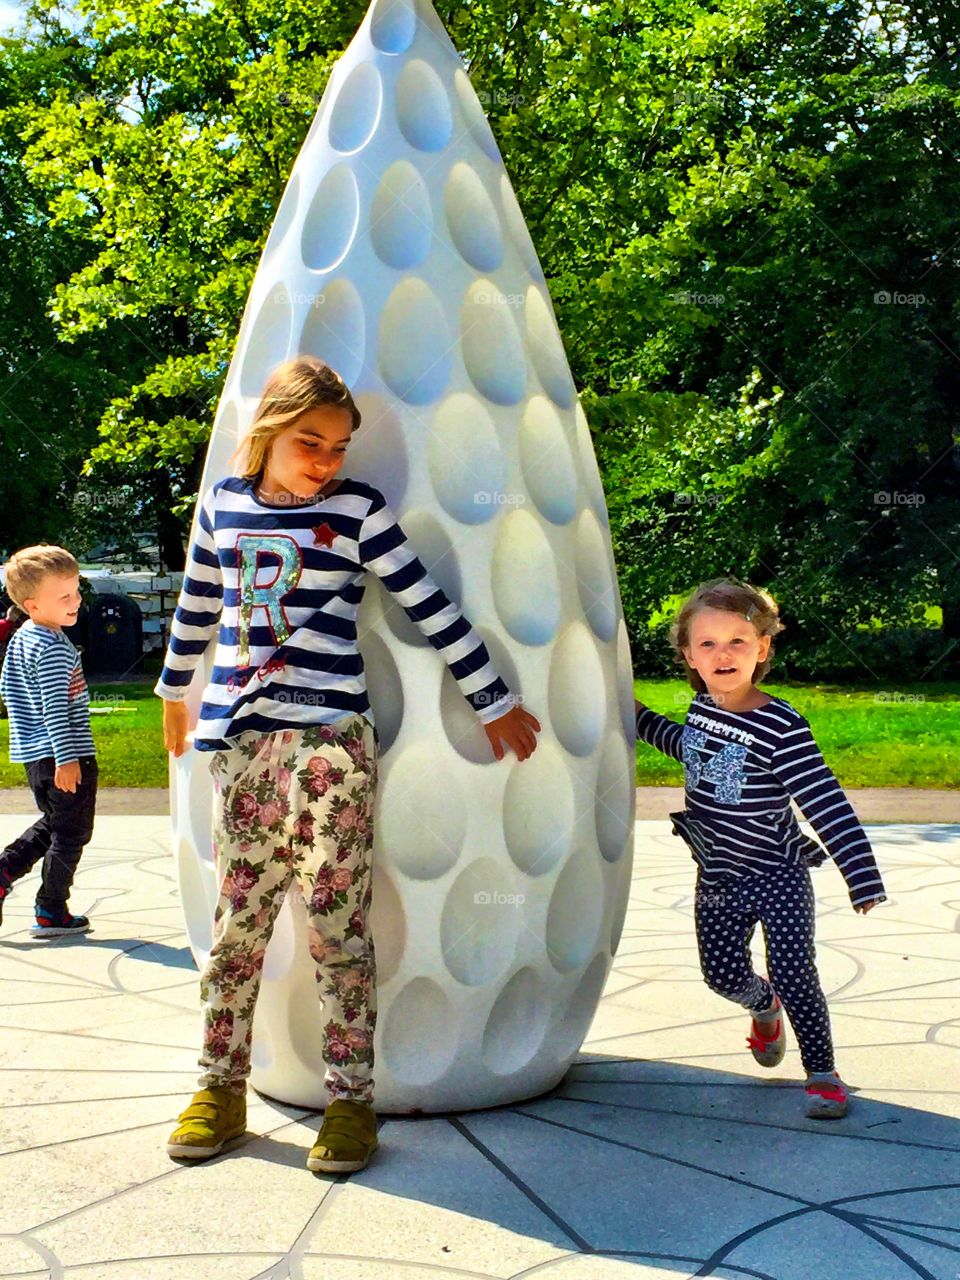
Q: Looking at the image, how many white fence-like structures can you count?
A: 1